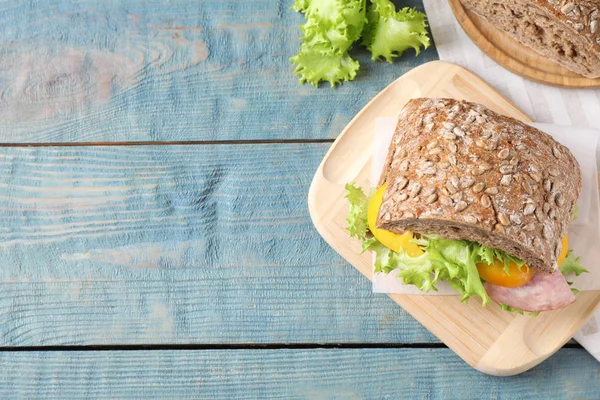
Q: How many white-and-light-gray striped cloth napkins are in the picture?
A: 1